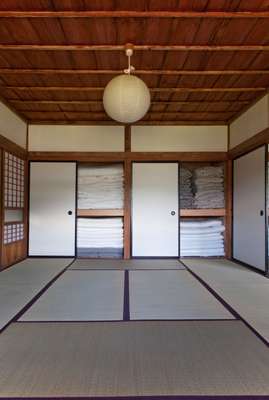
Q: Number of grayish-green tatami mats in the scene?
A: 6